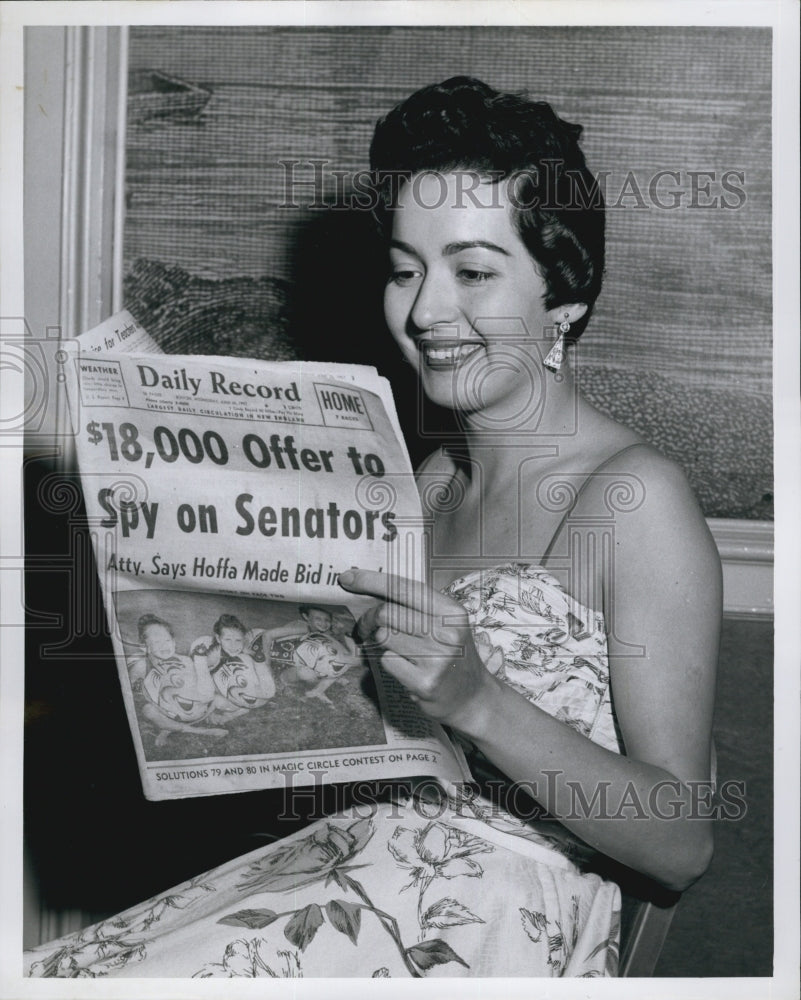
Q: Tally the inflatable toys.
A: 3